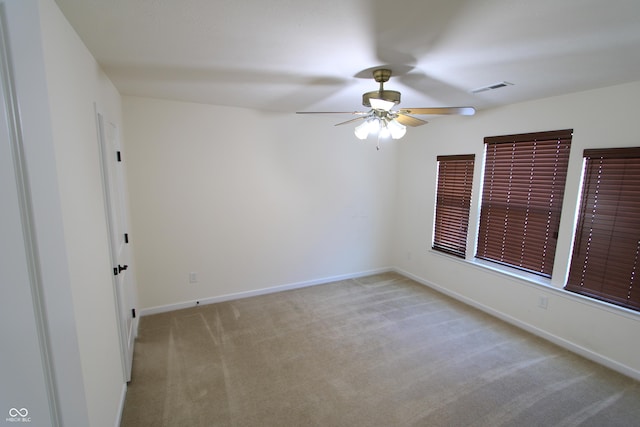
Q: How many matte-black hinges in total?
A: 3